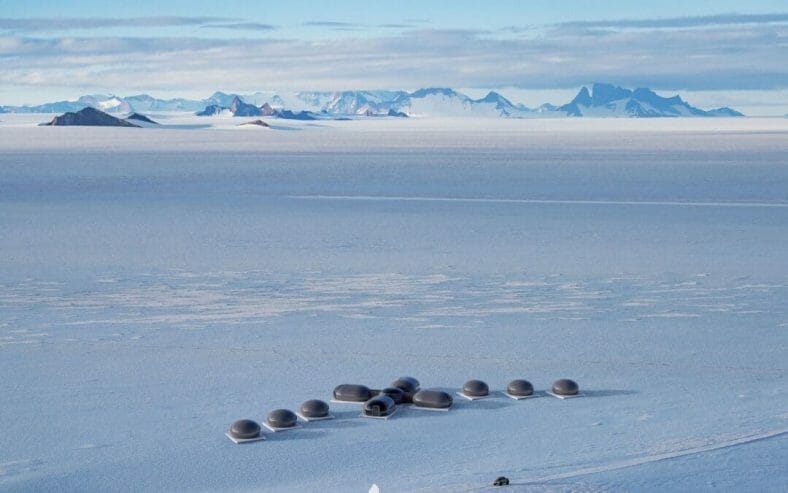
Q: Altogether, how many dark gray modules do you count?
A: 11